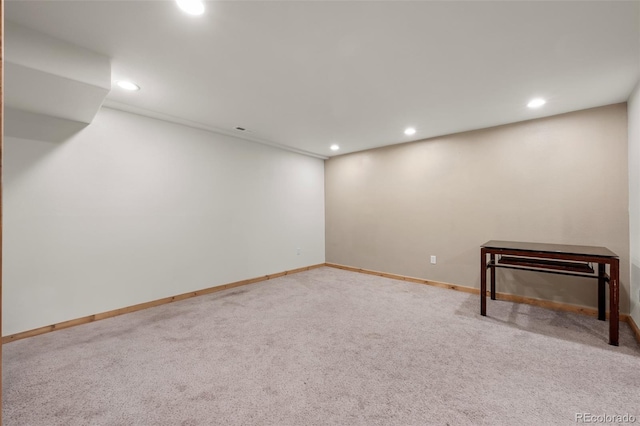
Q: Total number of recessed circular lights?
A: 5